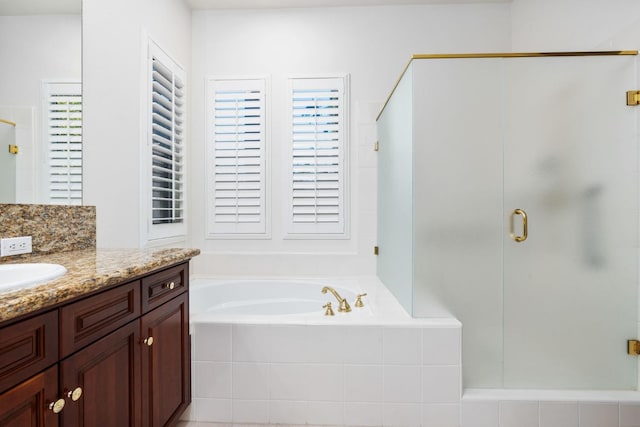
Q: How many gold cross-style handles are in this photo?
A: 2